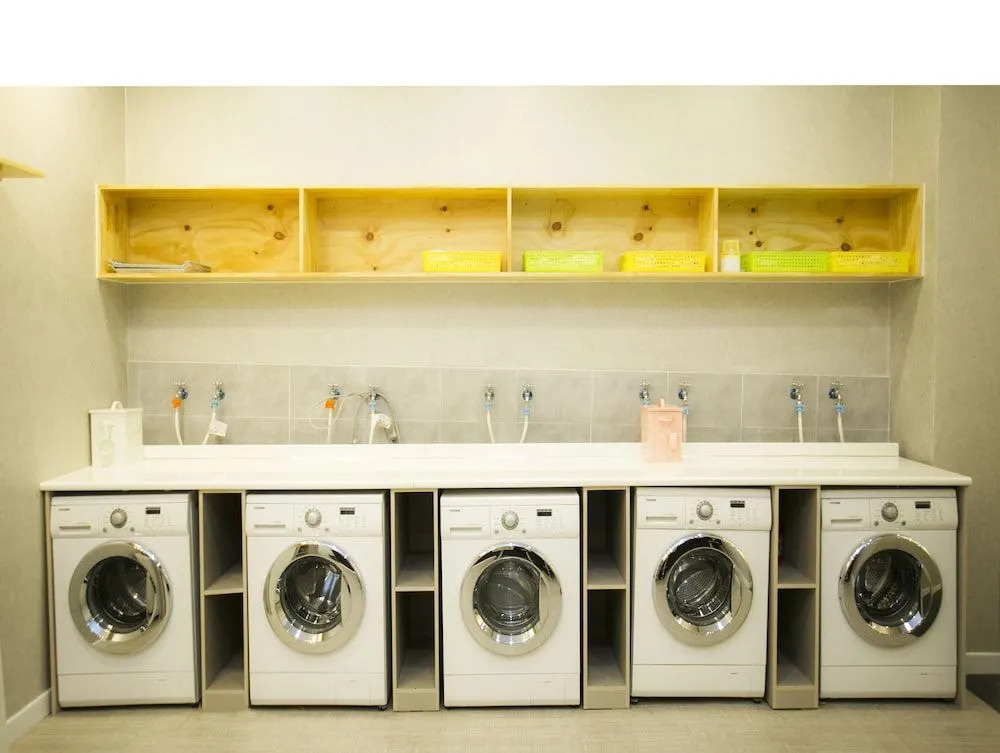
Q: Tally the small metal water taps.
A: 10